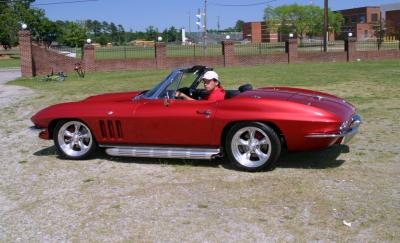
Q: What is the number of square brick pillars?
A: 6